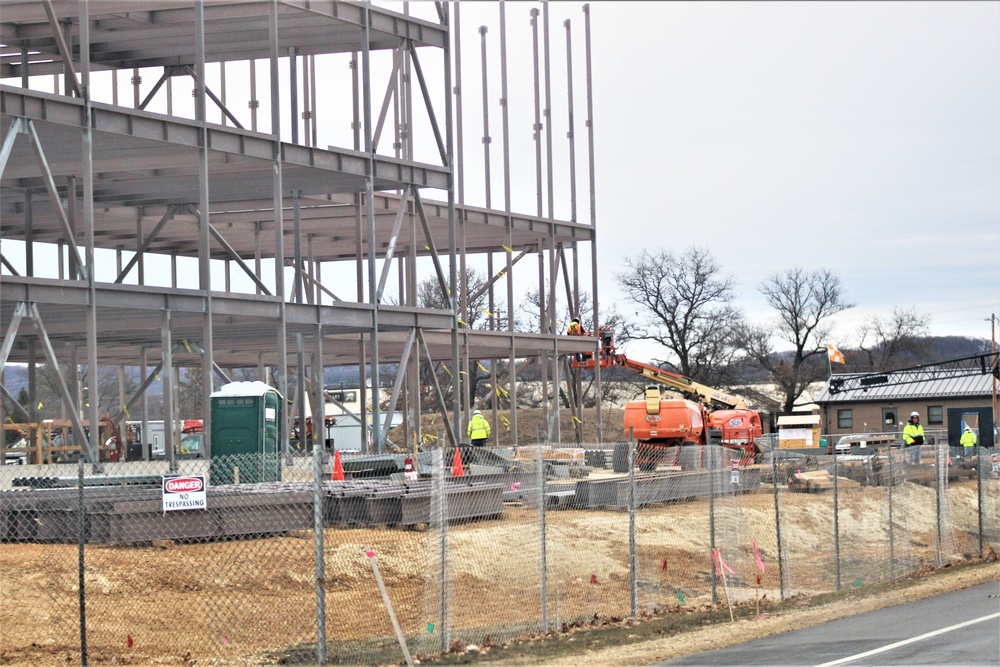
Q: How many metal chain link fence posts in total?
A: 11